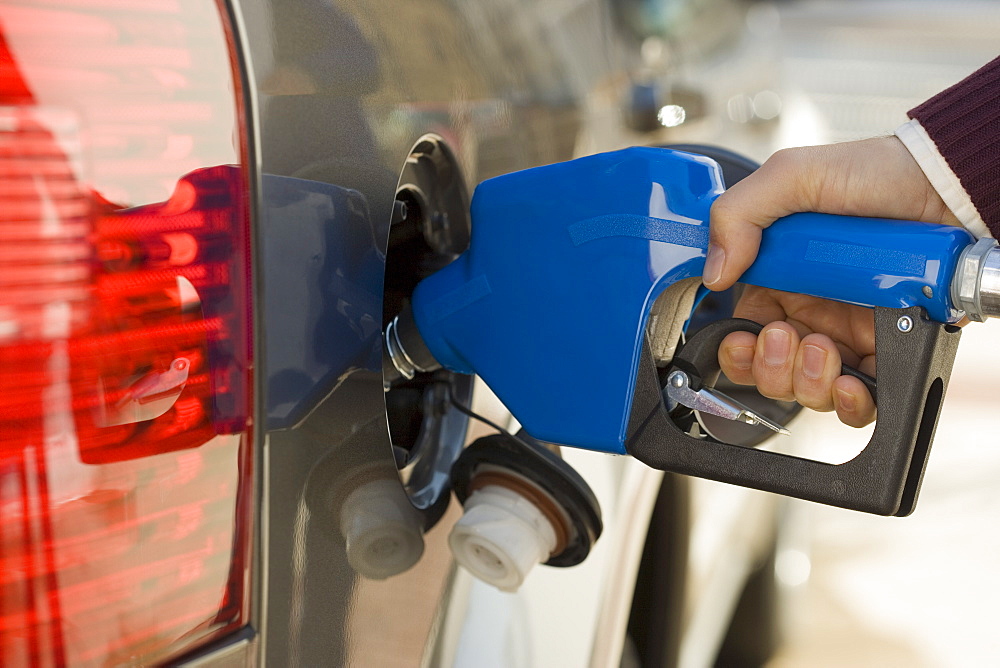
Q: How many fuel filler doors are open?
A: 1